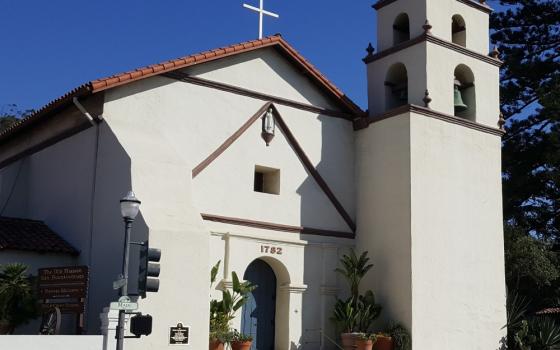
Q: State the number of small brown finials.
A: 5